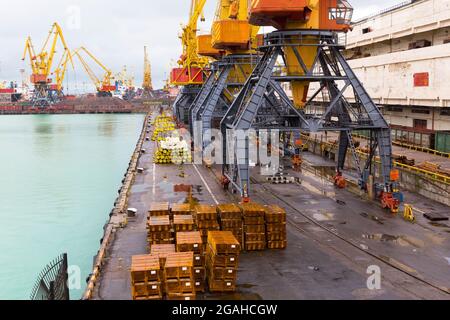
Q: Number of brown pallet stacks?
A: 13